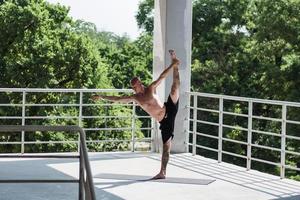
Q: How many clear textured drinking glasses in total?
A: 0